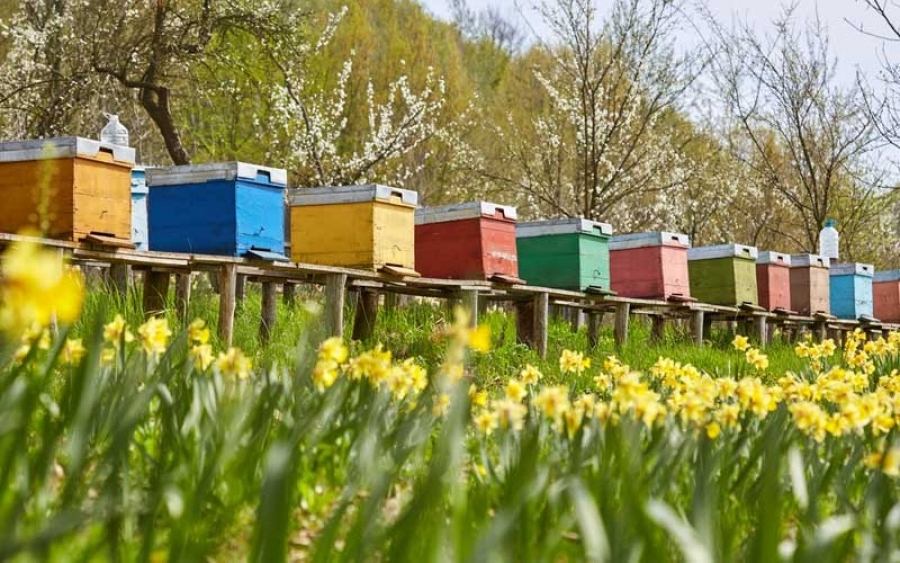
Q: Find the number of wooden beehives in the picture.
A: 12